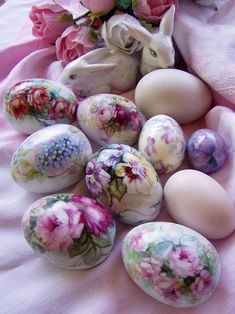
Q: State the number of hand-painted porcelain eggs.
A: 8